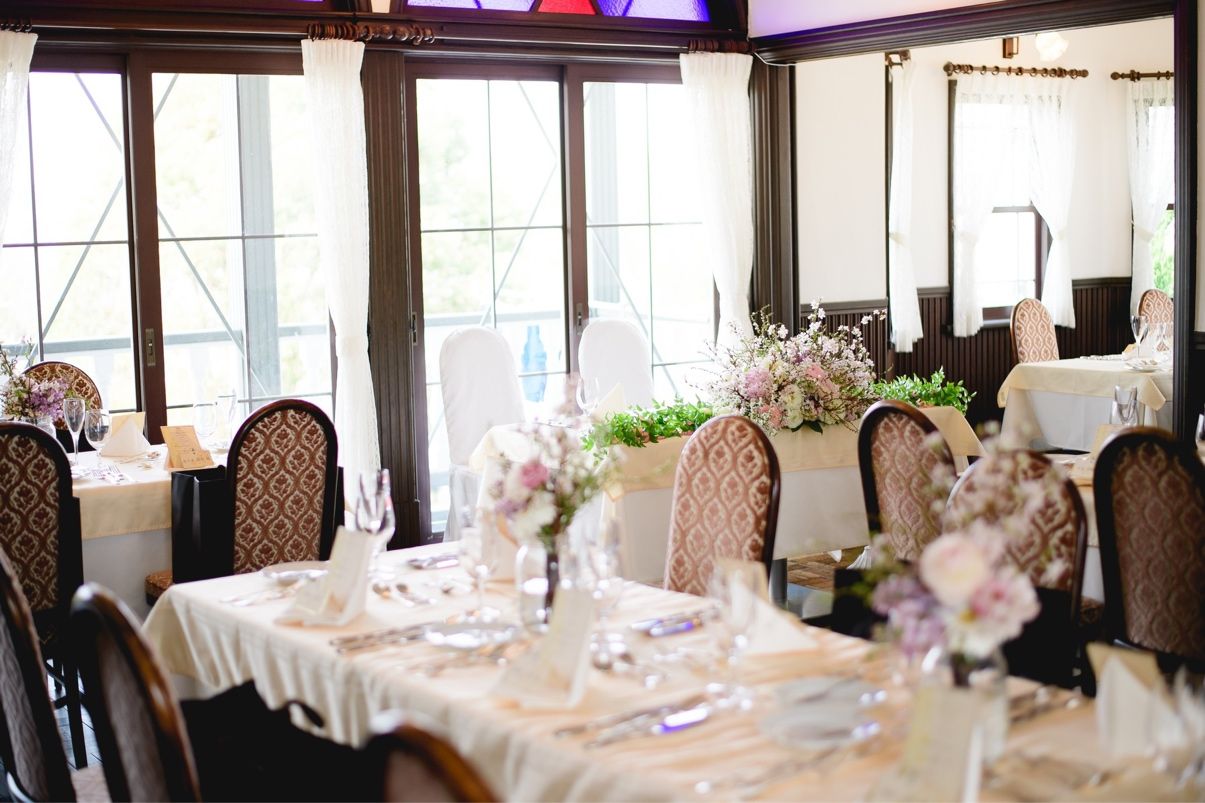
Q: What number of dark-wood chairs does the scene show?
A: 12